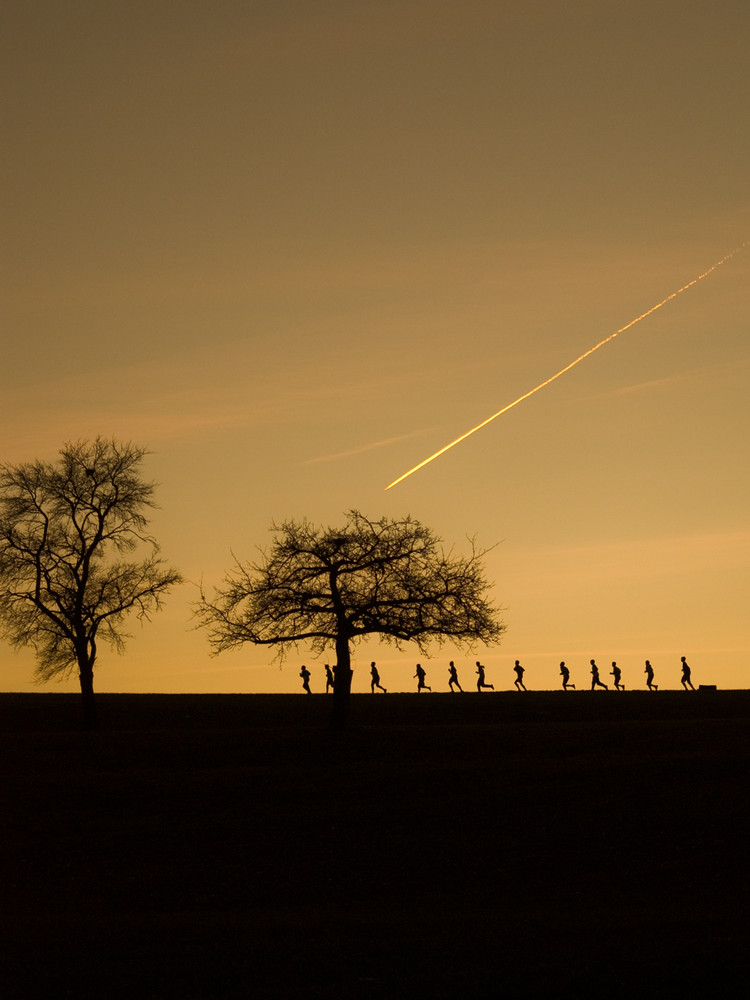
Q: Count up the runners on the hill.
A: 12